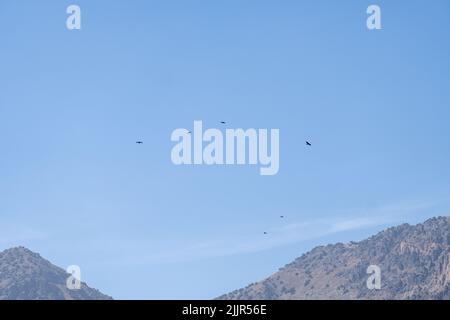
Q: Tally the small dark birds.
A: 6